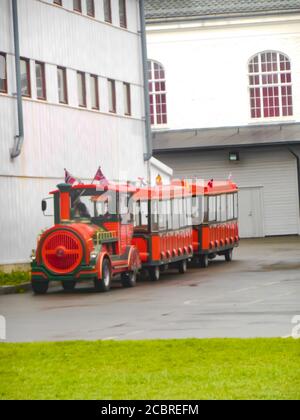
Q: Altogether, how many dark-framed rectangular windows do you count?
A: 13